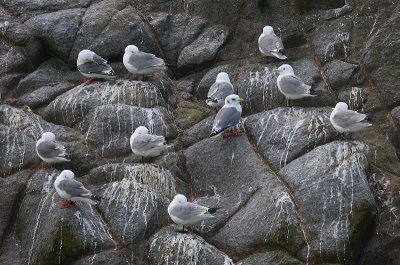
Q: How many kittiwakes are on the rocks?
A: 11